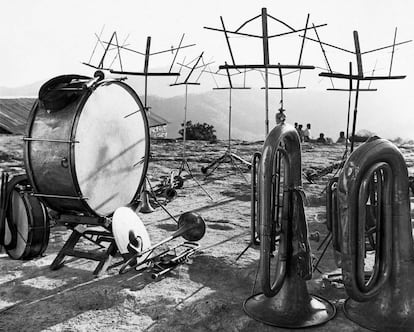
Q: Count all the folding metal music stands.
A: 8